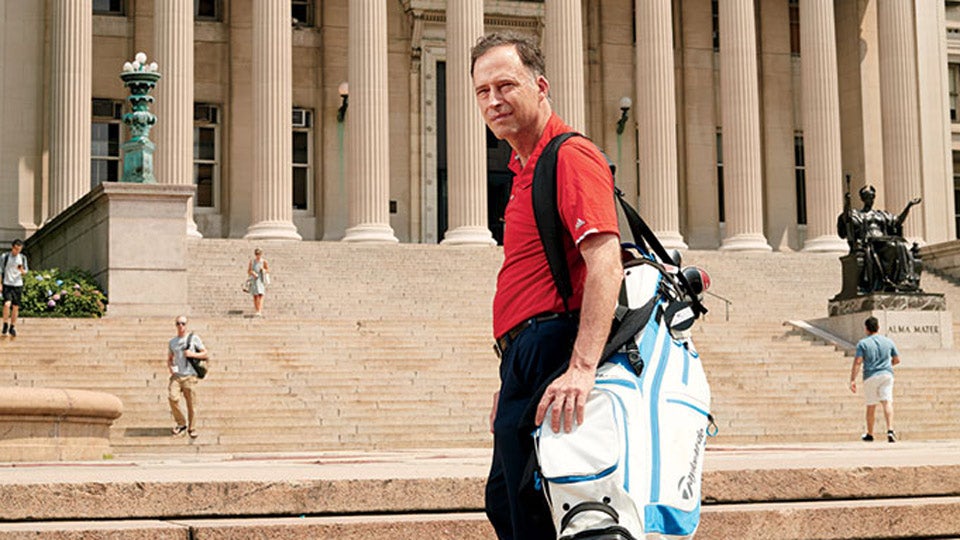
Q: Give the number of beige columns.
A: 10